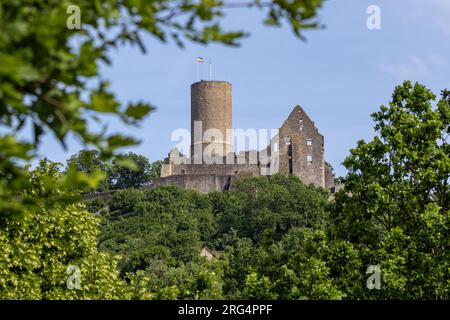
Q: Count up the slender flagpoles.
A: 2